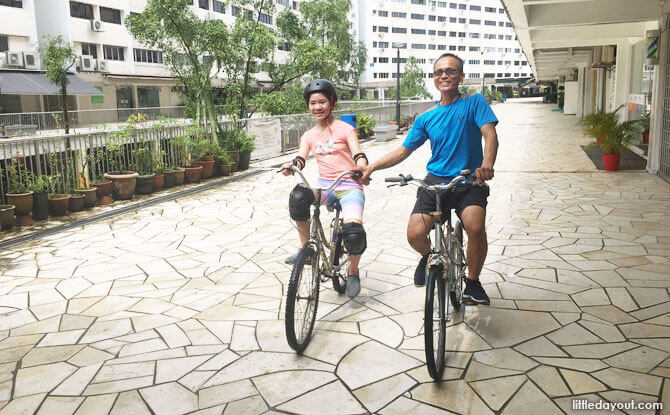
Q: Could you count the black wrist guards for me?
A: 2